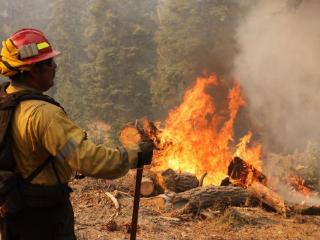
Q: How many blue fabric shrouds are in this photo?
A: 0